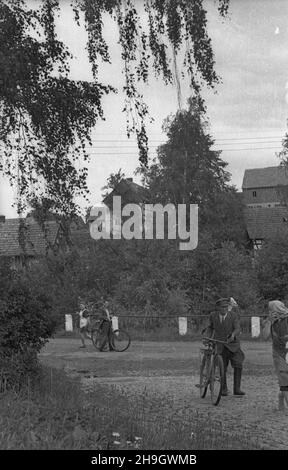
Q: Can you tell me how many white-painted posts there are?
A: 4